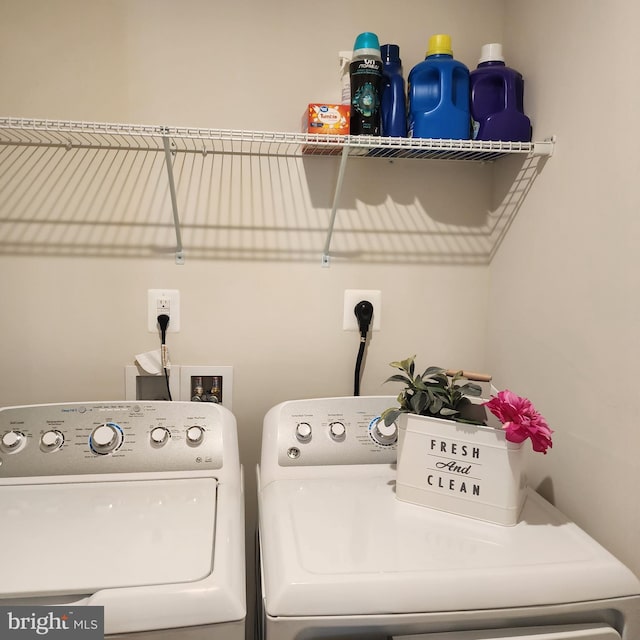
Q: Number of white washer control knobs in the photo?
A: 5